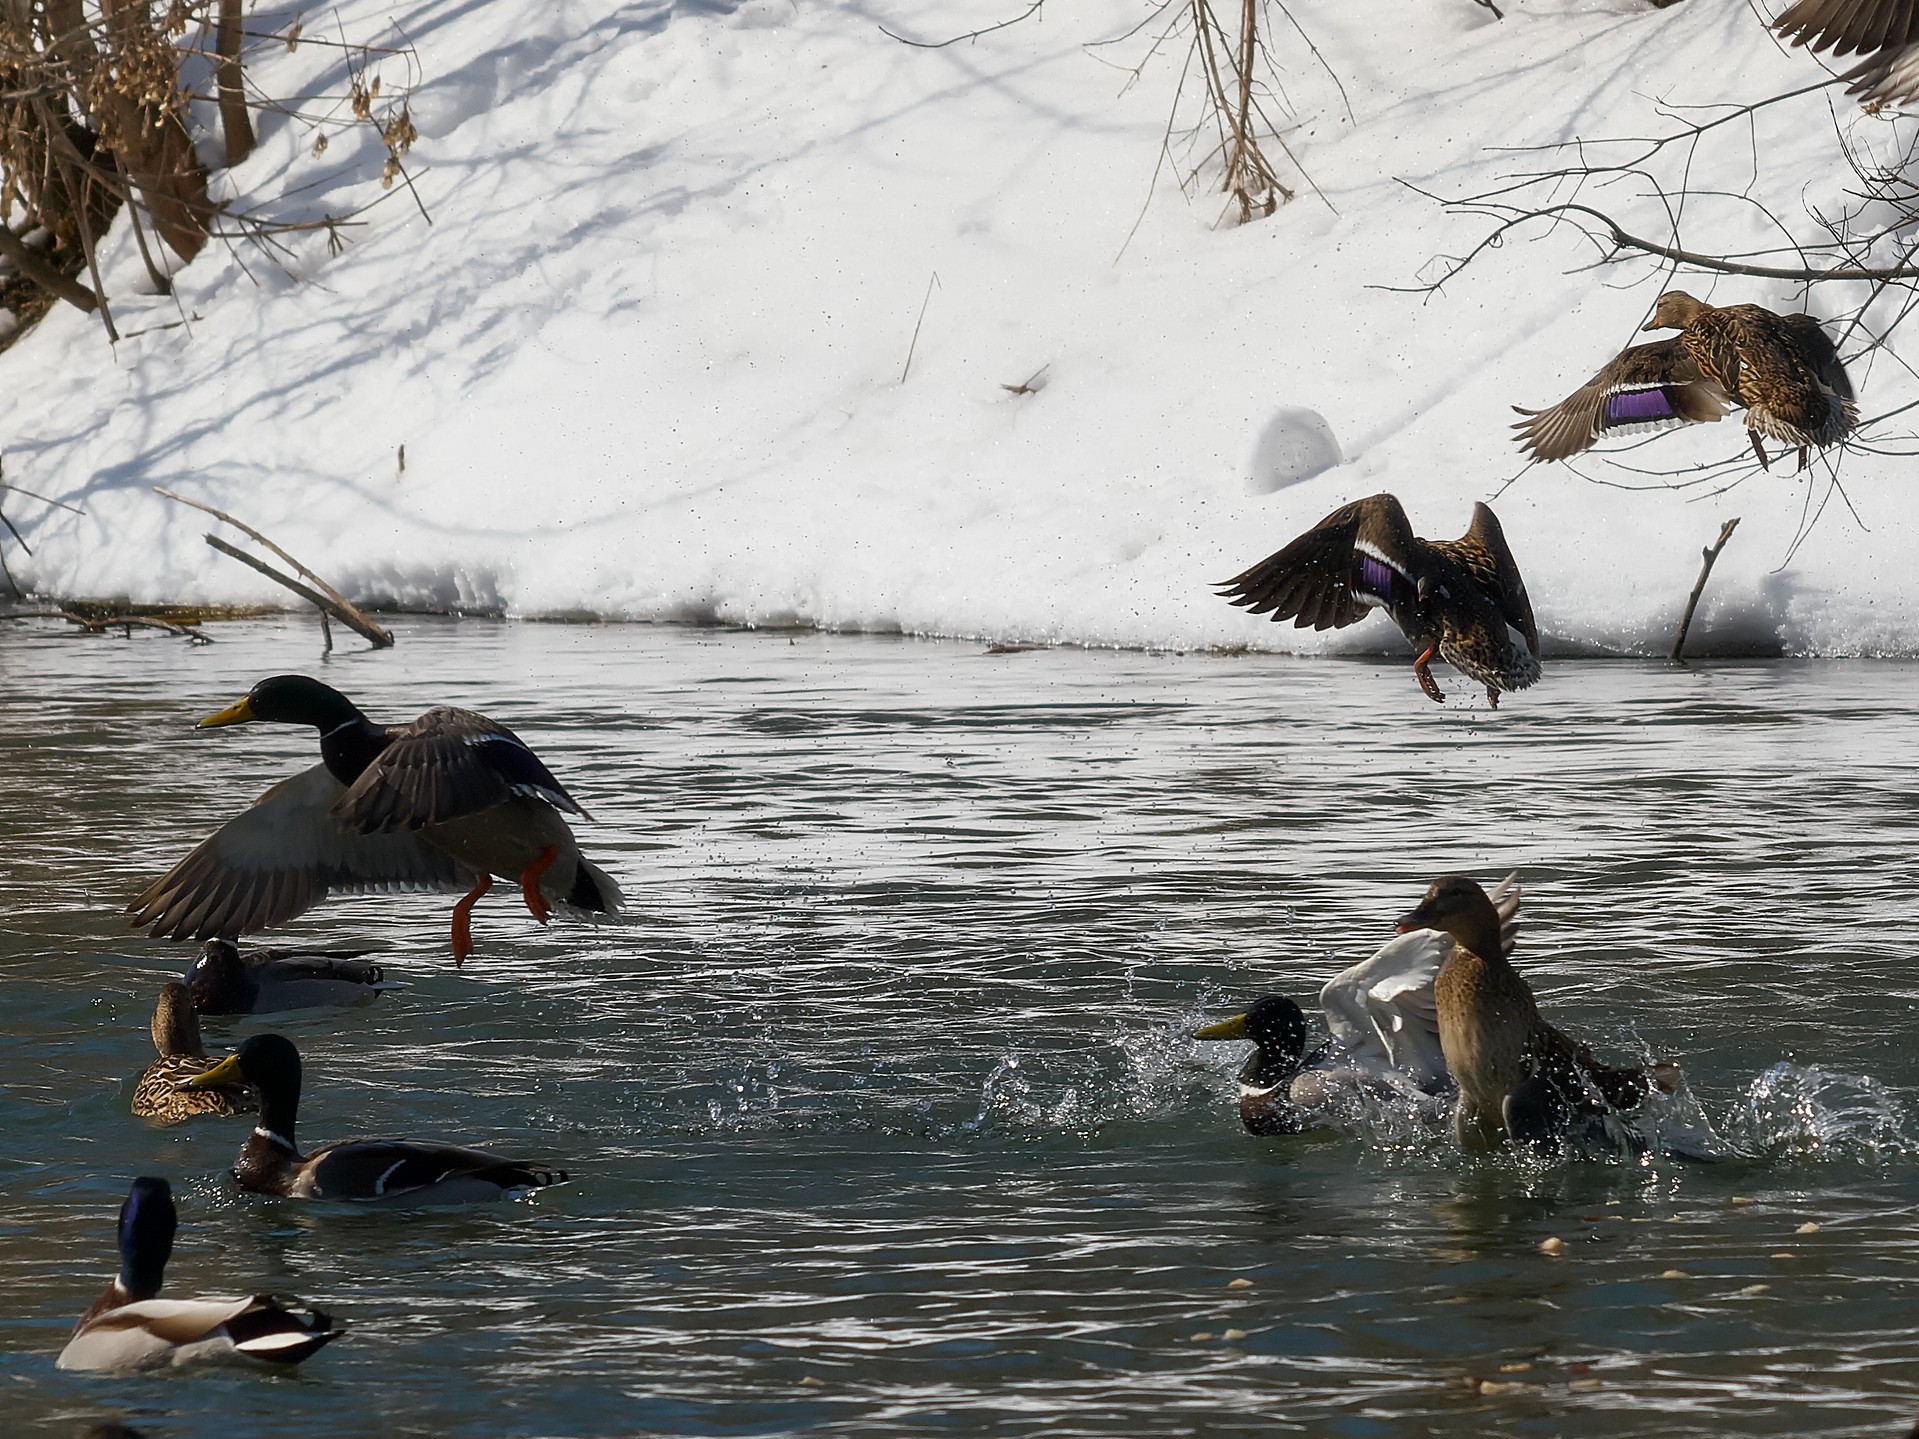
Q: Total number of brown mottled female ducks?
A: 4